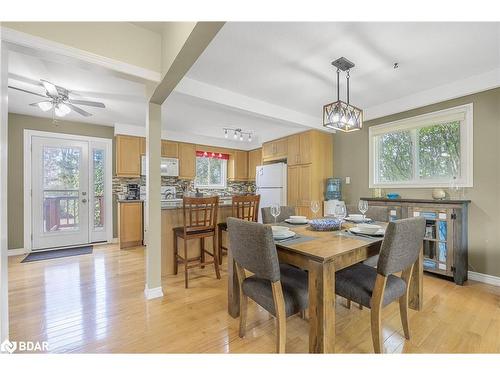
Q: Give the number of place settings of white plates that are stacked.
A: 4